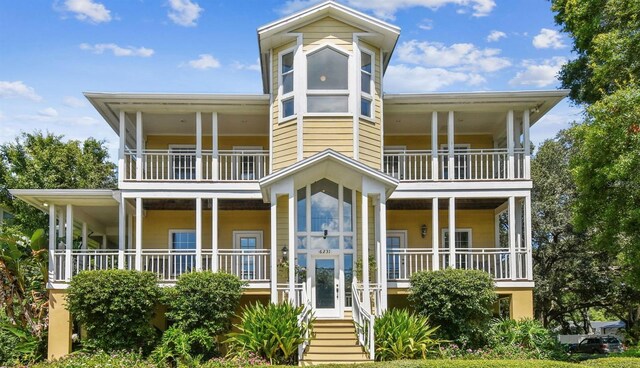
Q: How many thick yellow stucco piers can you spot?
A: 2